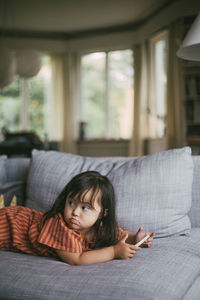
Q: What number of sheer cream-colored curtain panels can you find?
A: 3